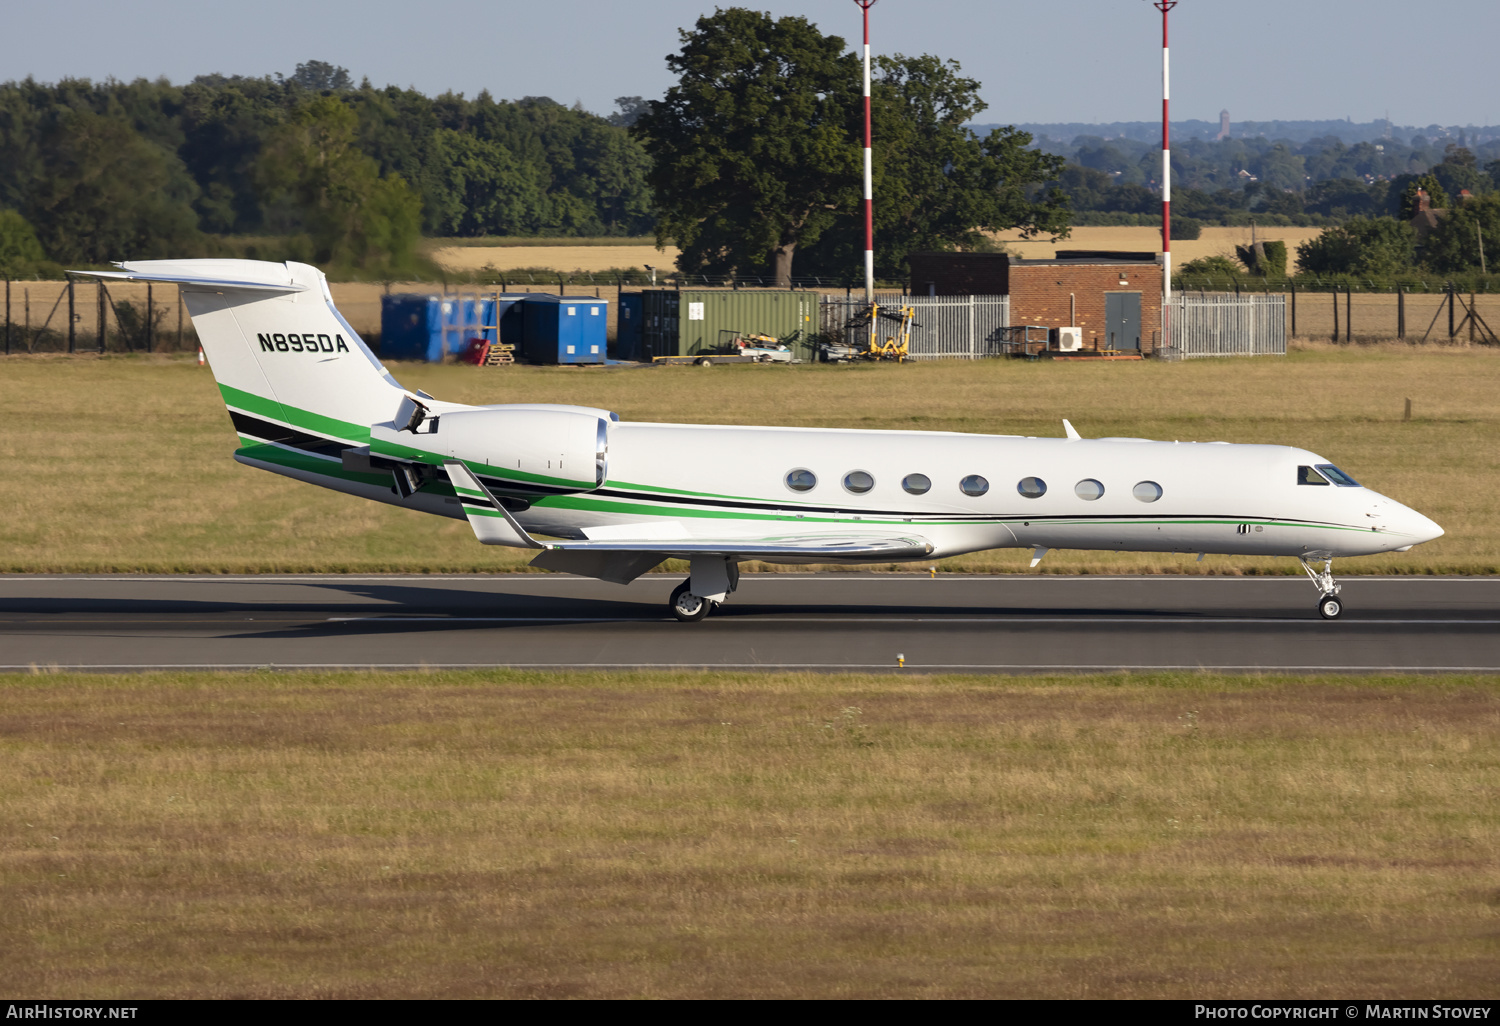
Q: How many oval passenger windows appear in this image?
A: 7